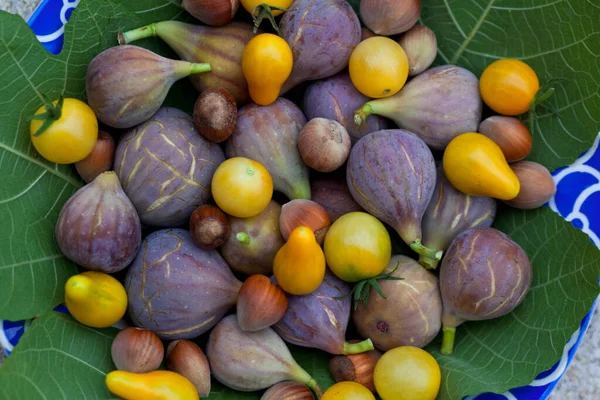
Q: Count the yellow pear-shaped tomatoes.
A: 5